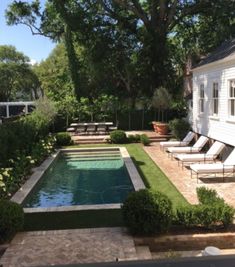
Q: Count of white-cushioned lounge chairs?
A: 4